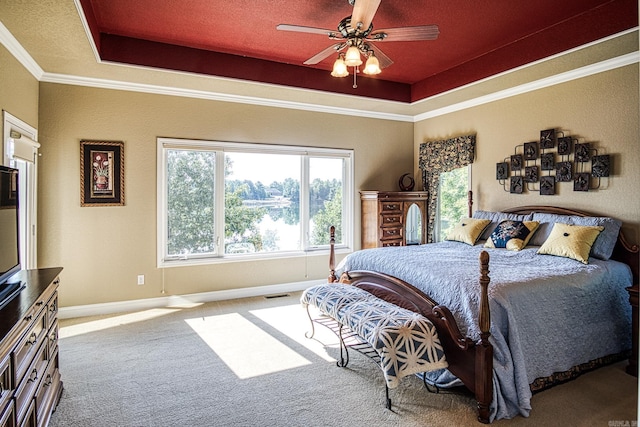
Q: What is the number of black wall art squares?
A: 13